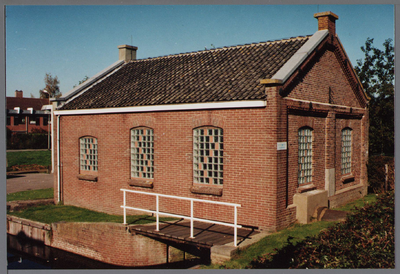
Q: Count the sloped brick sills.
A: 5